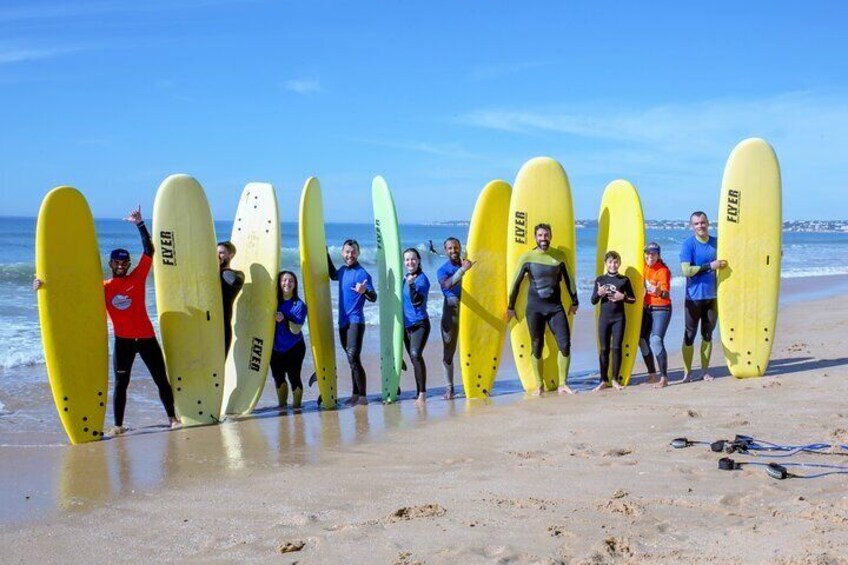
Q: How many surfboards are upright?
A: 9